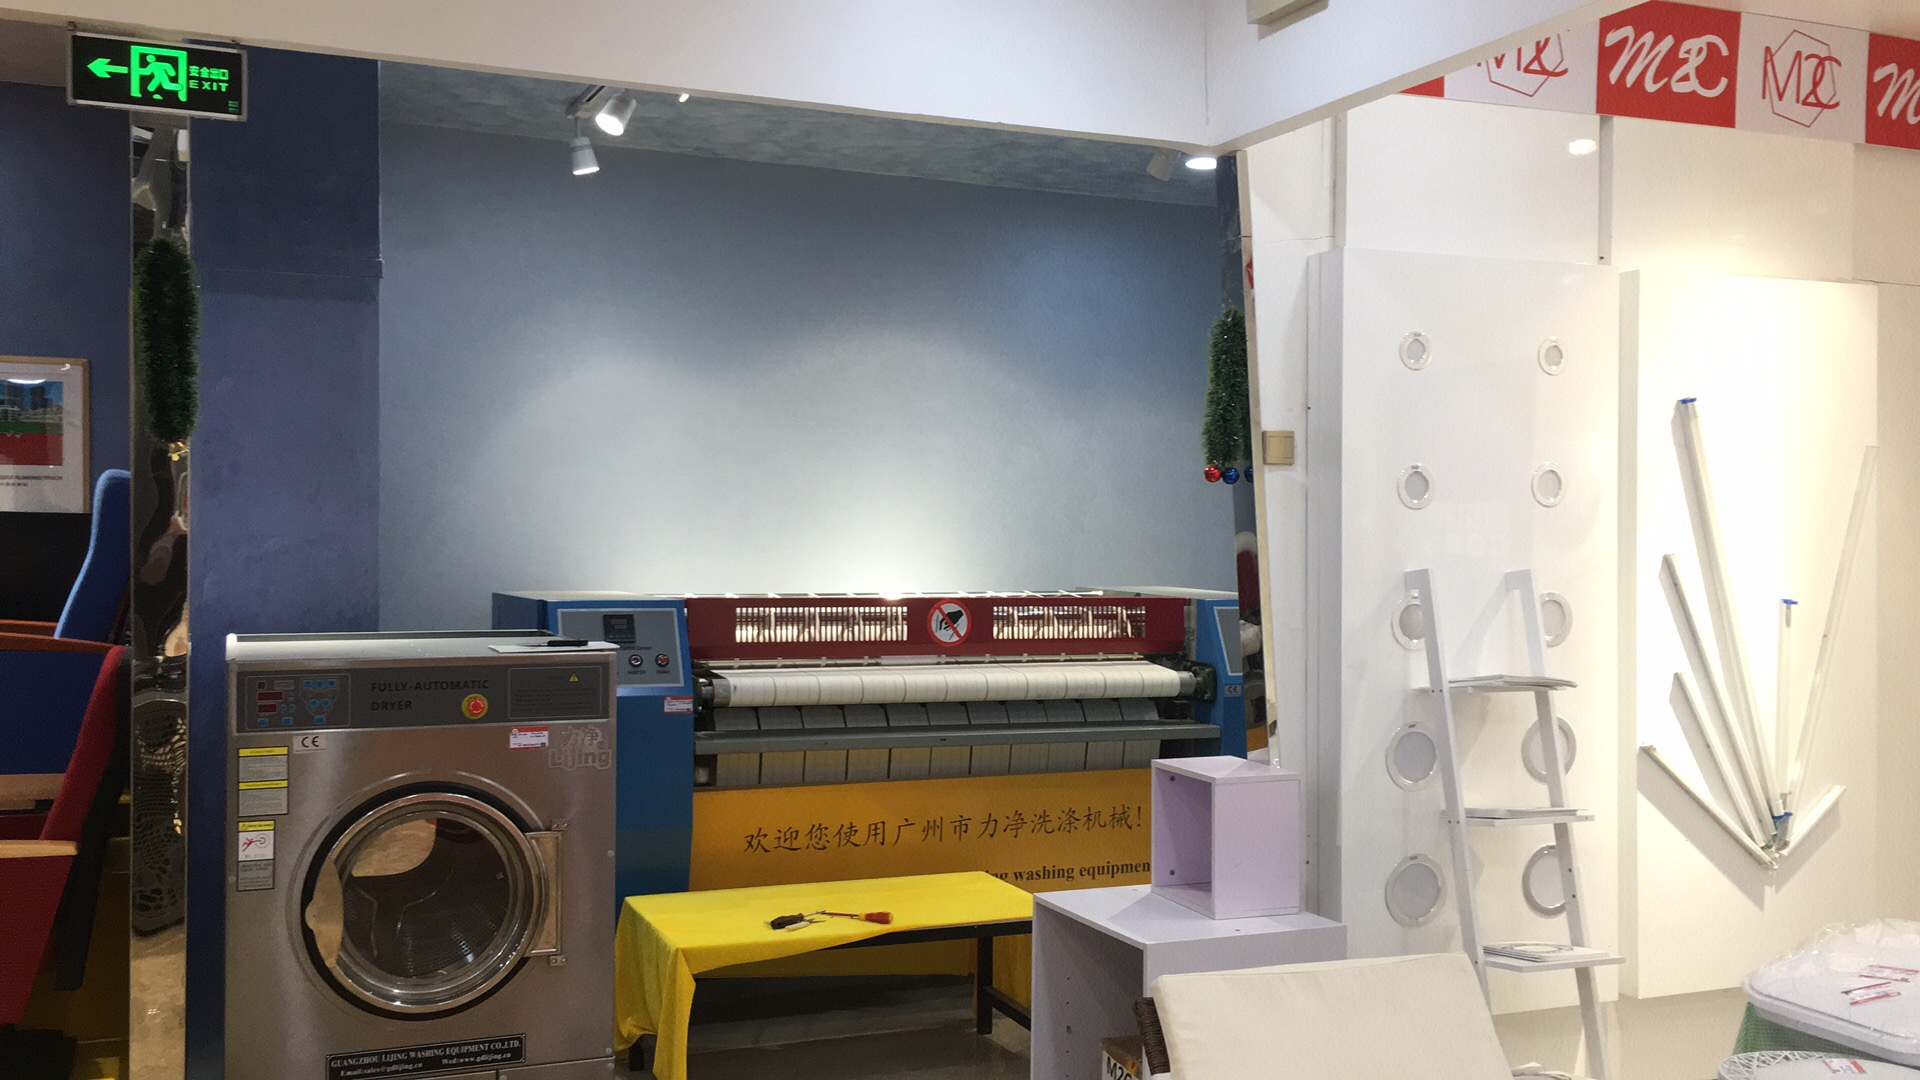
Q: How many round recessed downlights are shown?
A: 10